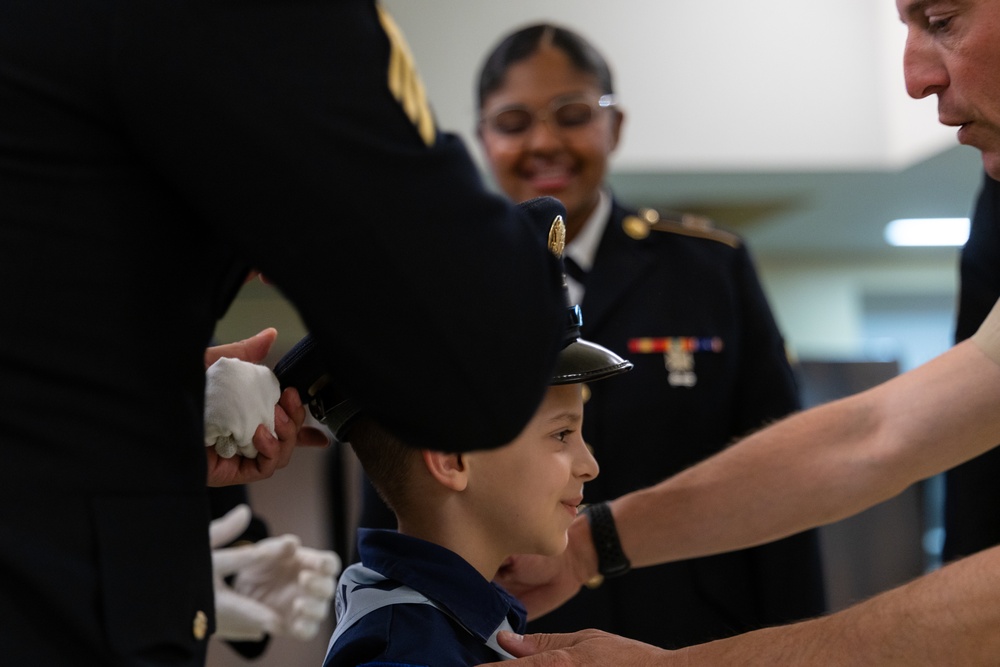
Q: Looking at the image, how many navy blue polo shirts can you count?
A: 1